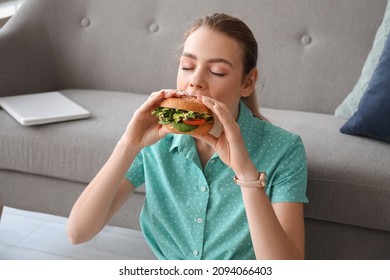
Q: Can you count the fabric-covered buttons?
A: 3